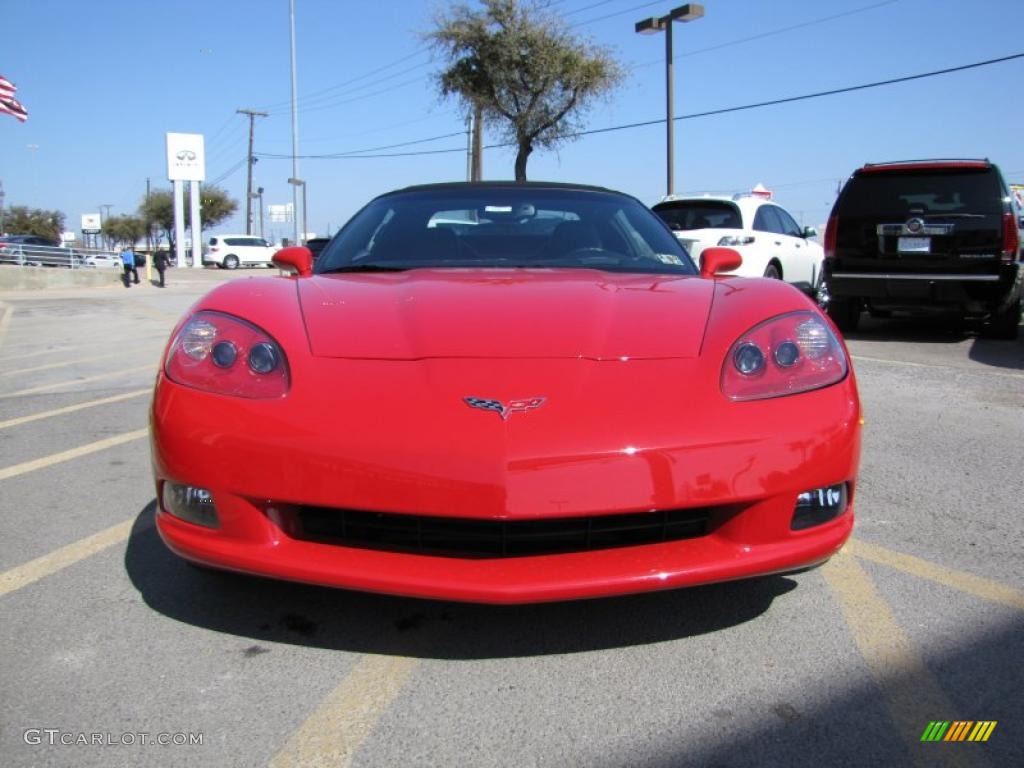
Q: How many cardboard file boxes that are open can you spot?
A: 0